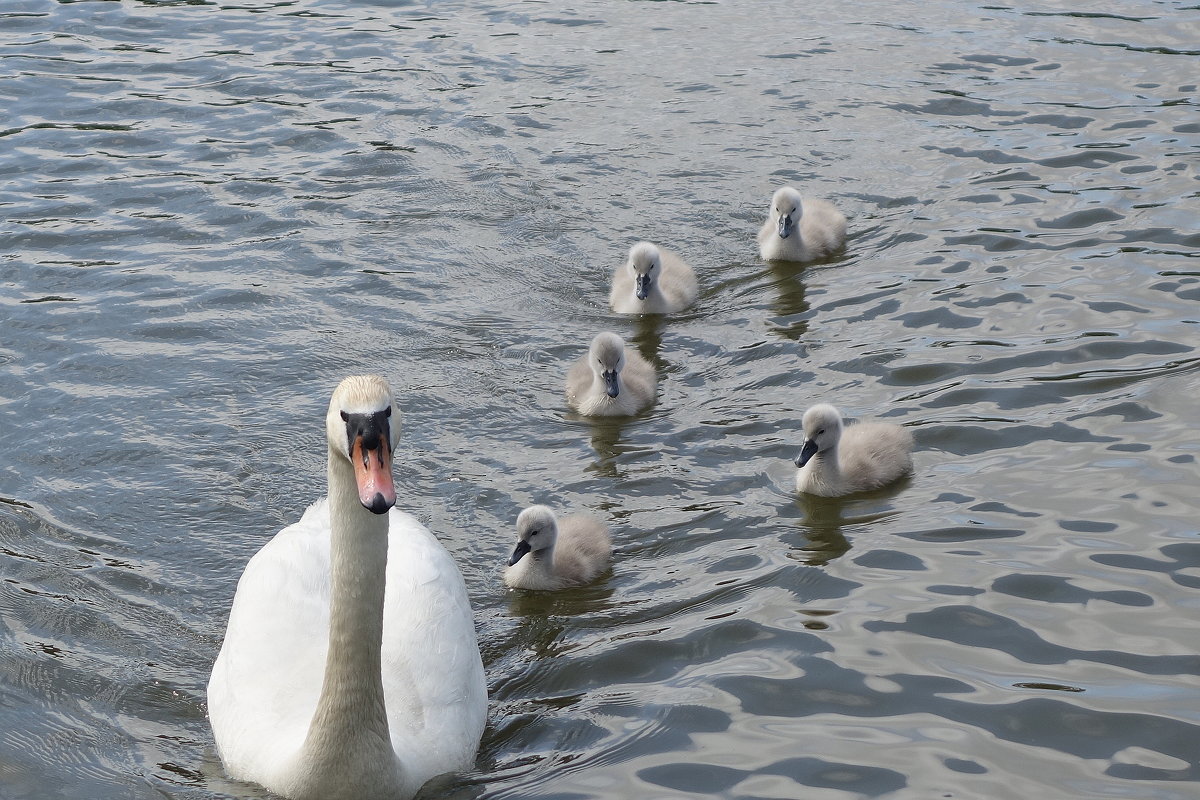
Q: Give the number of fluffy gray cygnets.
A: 5